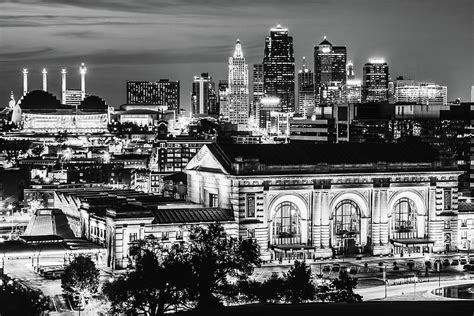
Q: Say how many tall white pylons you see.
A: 4